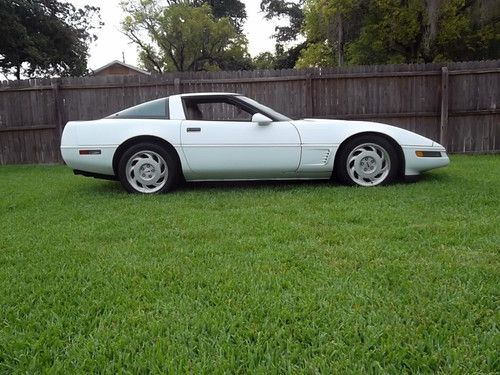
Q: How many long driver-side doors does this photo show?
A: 1